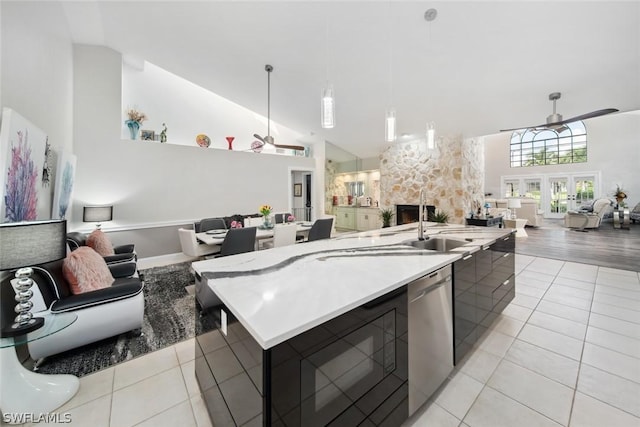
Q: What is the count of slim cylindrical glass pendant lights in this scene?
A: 3